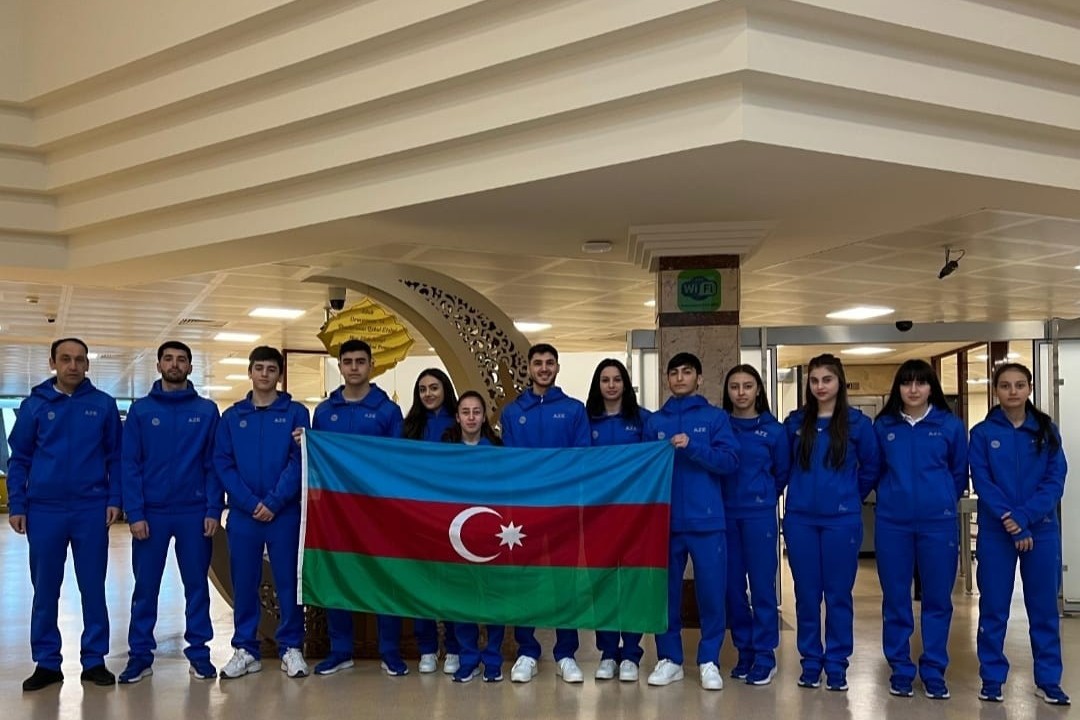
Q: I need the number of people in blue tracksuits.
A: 13